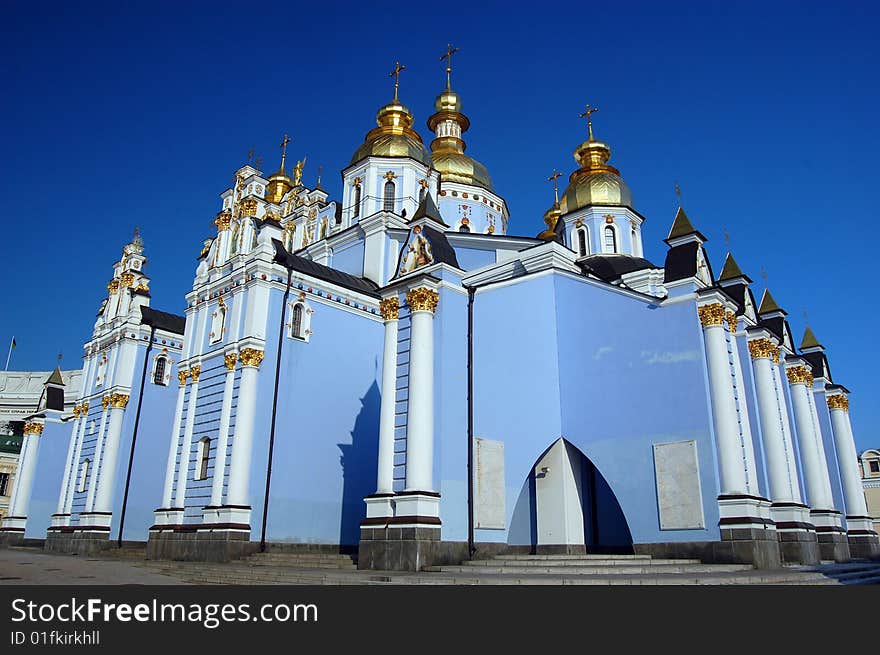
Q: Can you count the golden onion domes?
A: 5